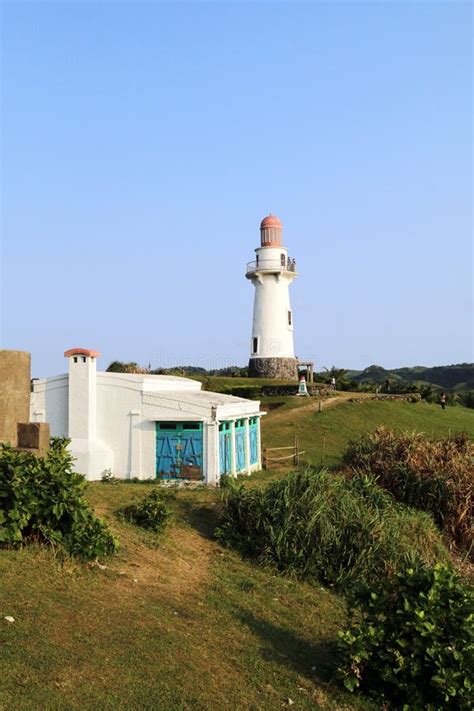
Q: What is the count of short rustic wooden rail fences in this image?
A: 1